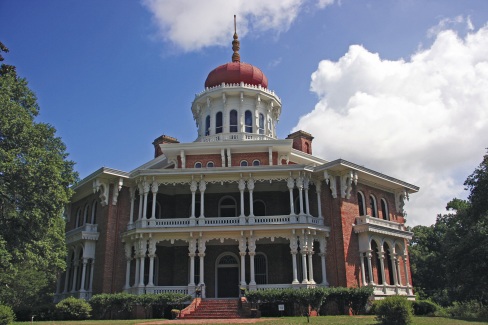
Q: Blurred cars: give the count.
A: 0